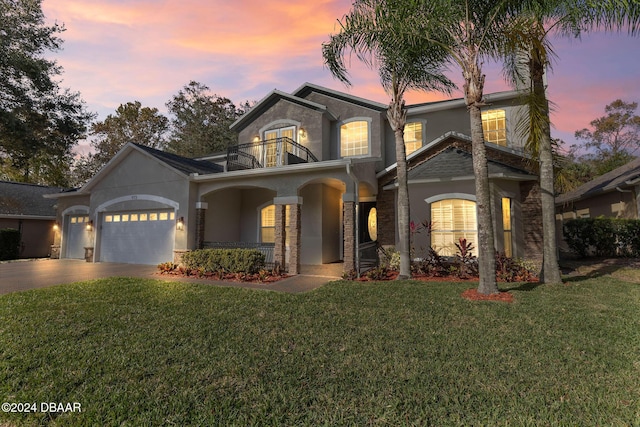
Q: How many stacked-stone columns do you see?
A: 4